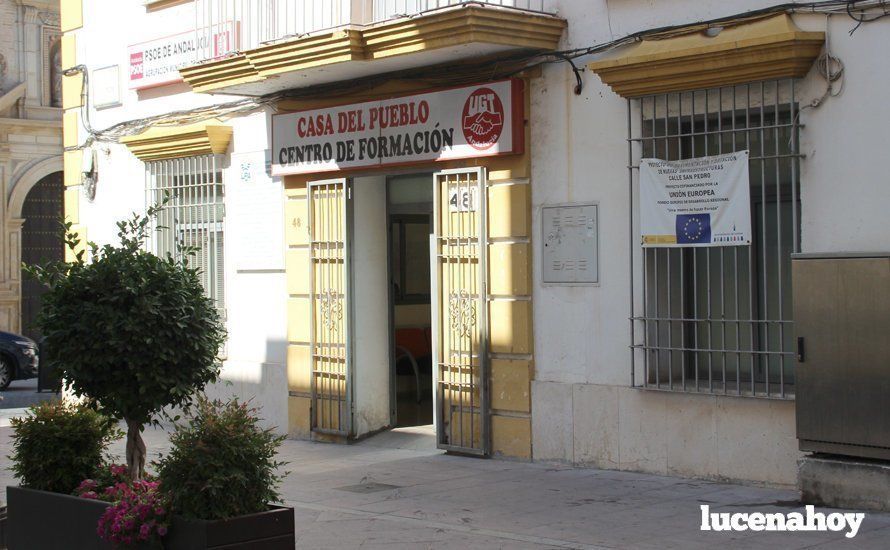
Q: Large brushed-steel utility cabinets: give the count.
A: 1